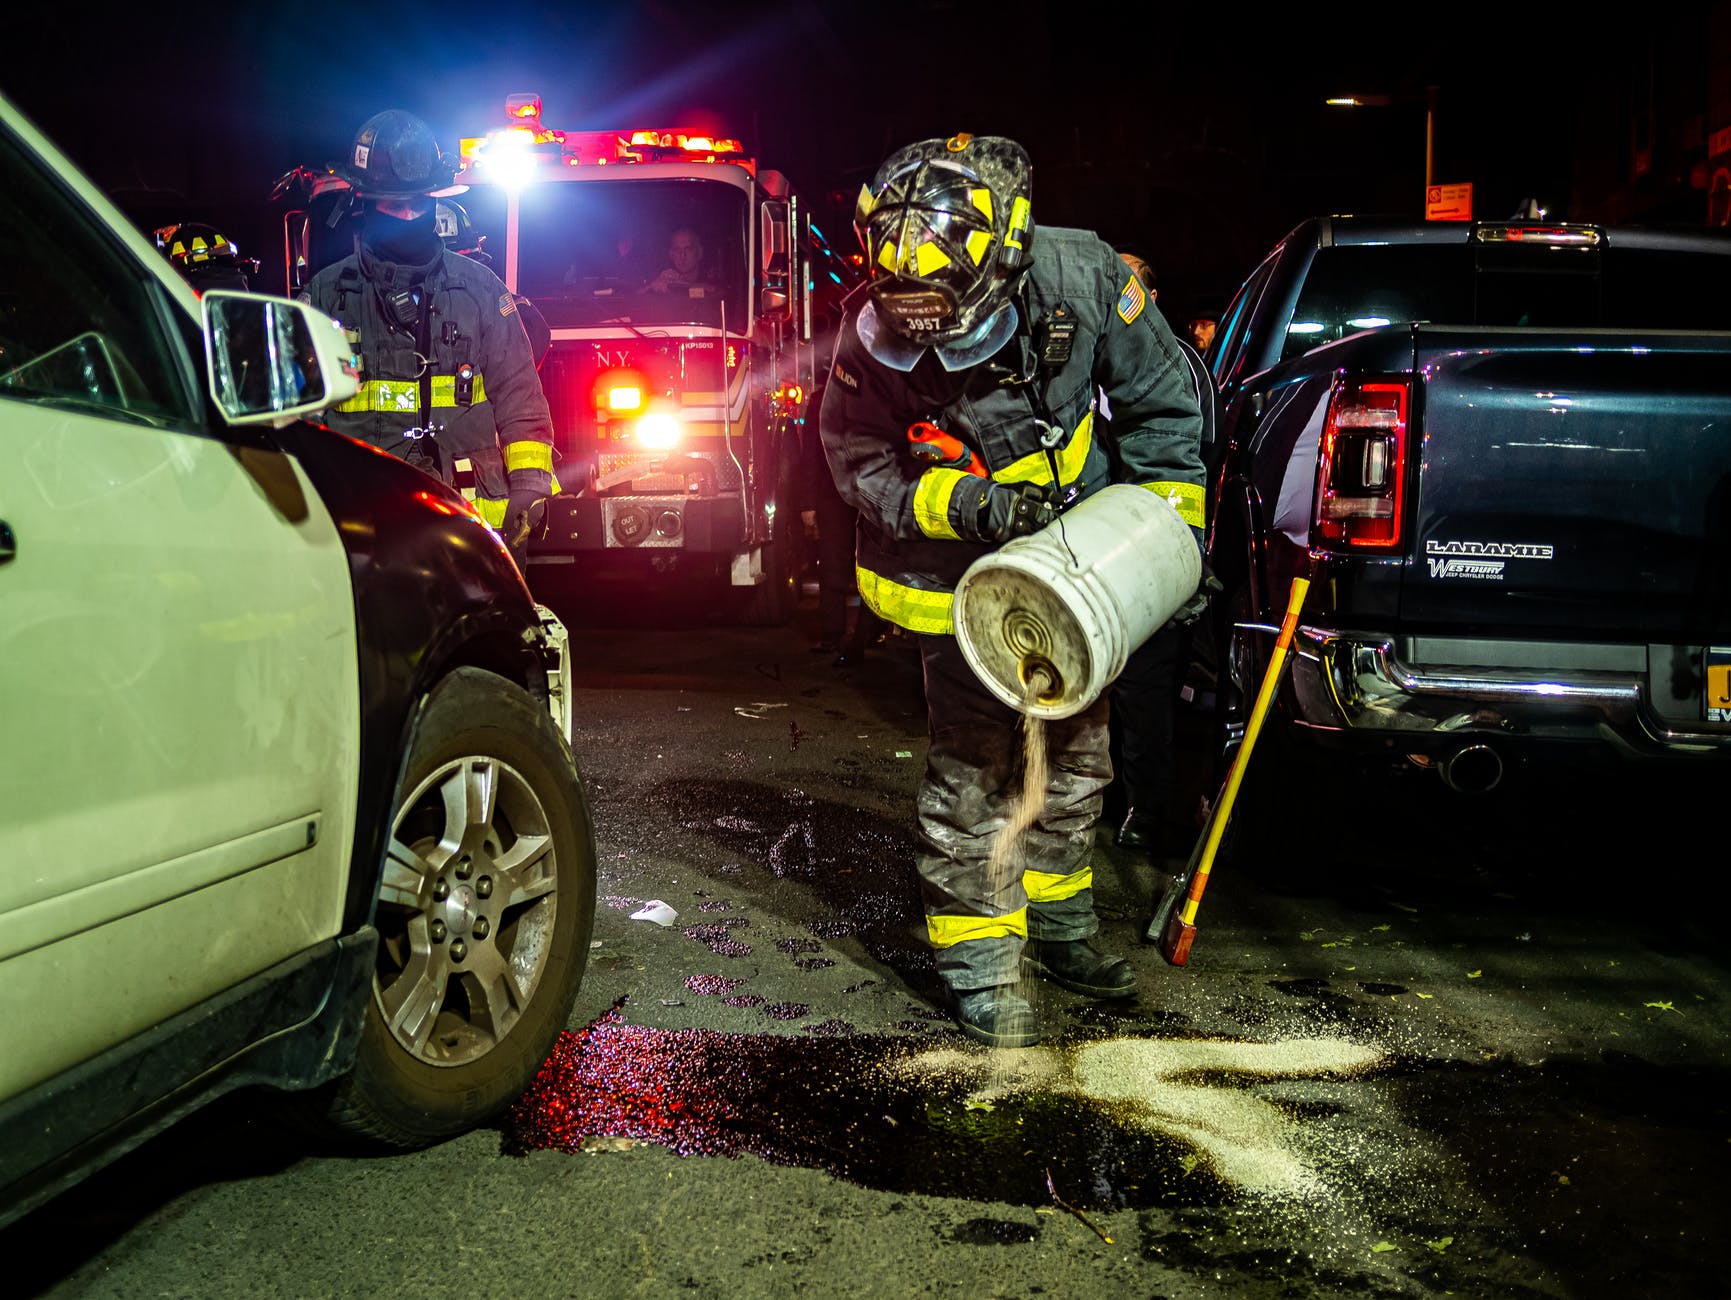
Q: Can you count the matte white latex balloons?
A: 0